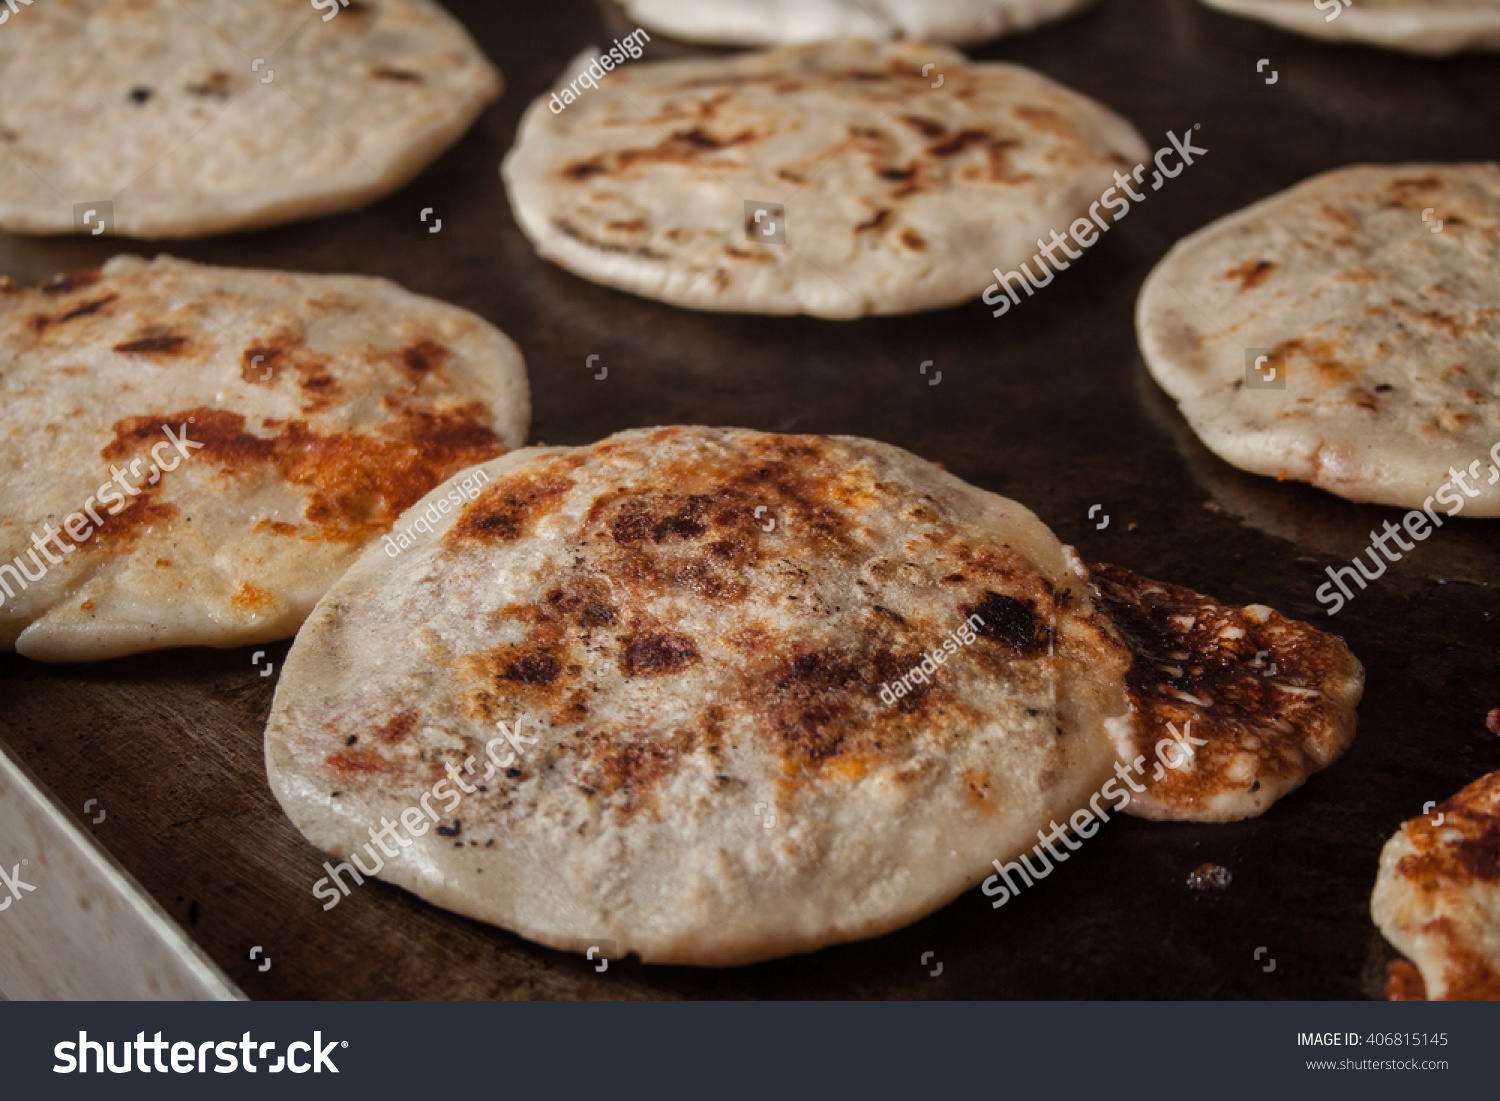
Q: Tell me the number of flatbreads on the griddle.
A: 8